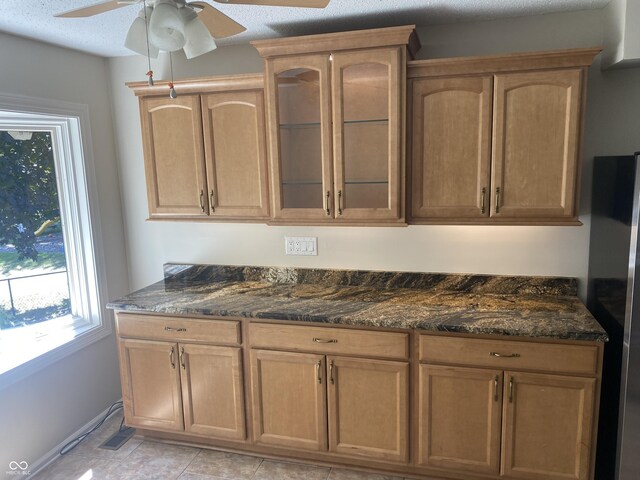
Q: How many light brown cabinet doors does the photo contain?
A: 12